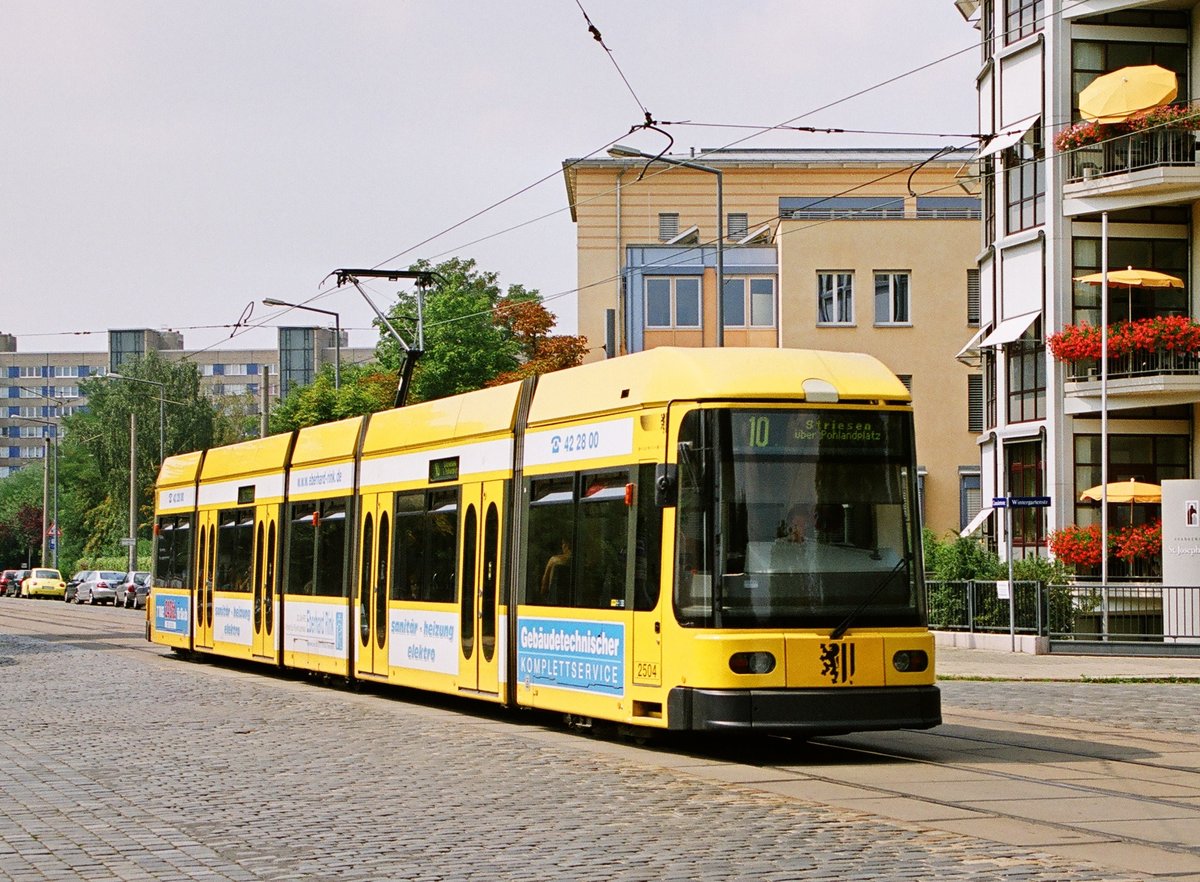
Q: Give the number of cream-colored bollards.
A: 0